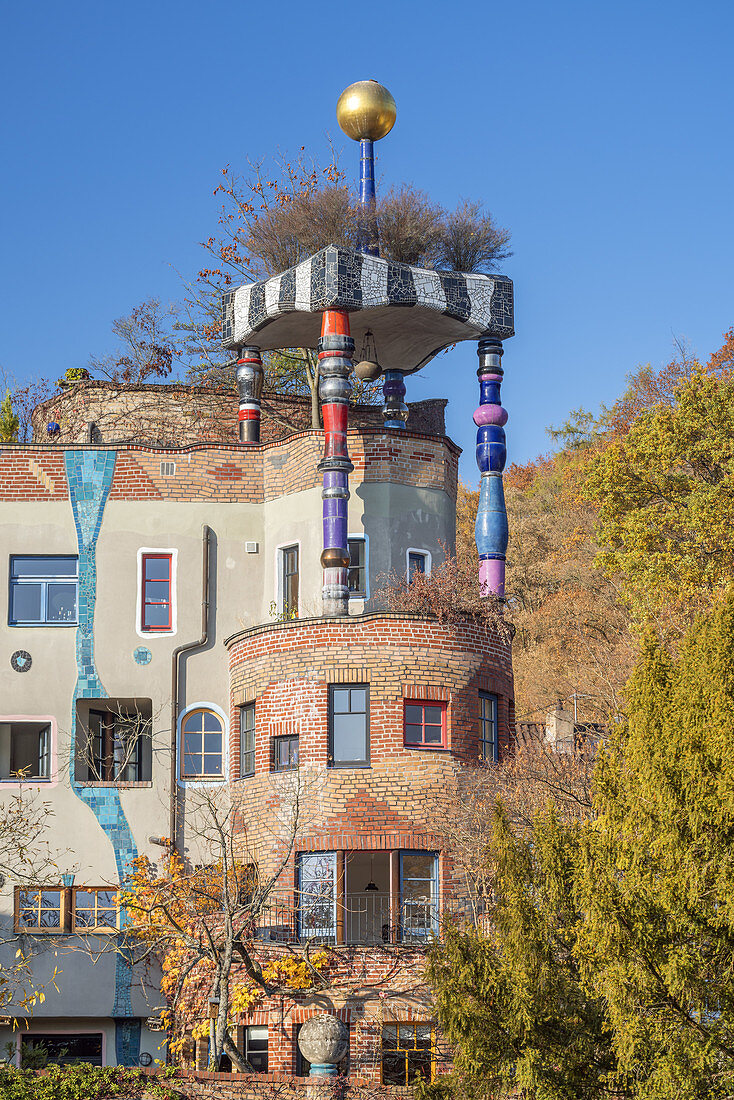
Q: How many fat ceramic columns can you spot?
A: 4